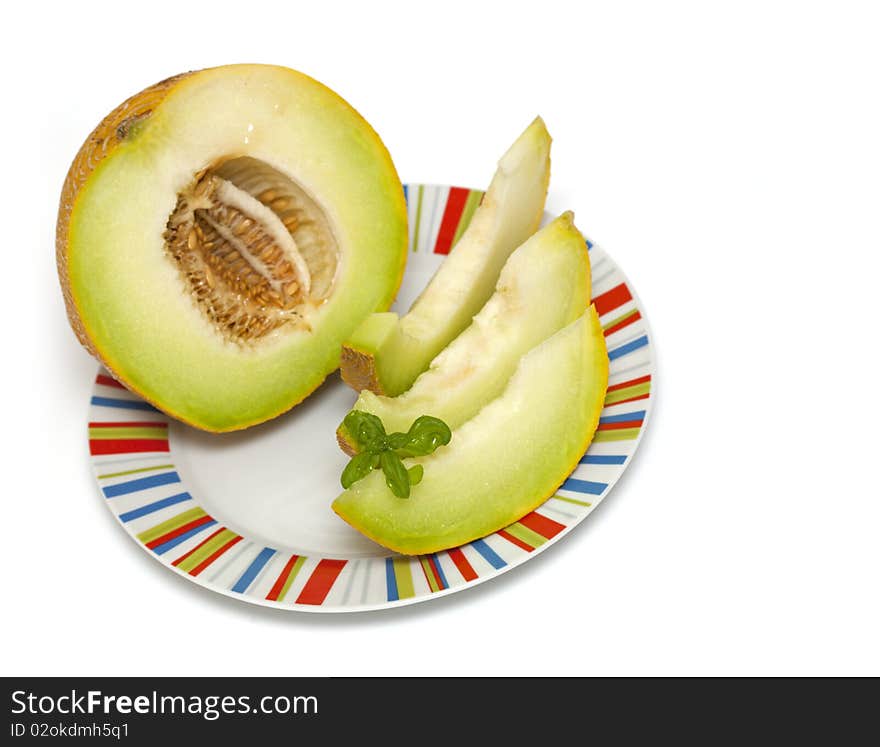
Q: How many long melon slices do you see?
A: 3